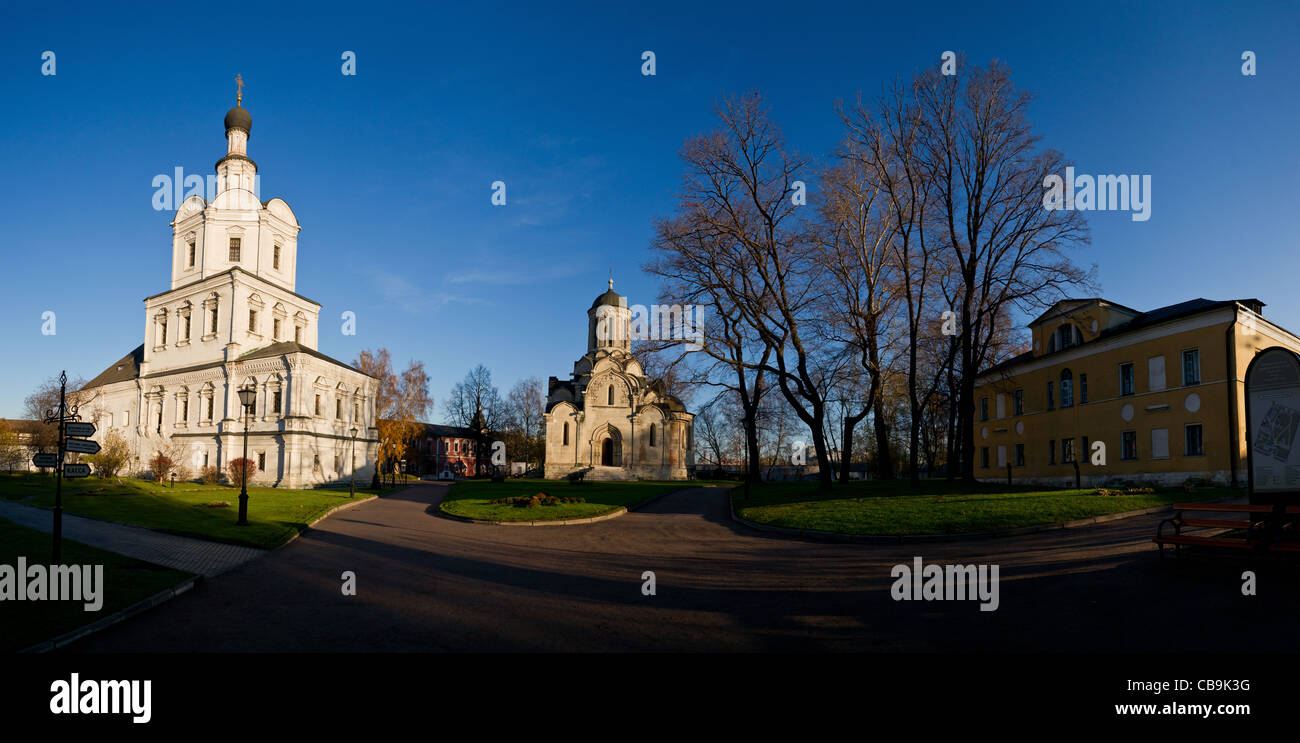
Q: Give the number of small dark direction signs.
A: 4